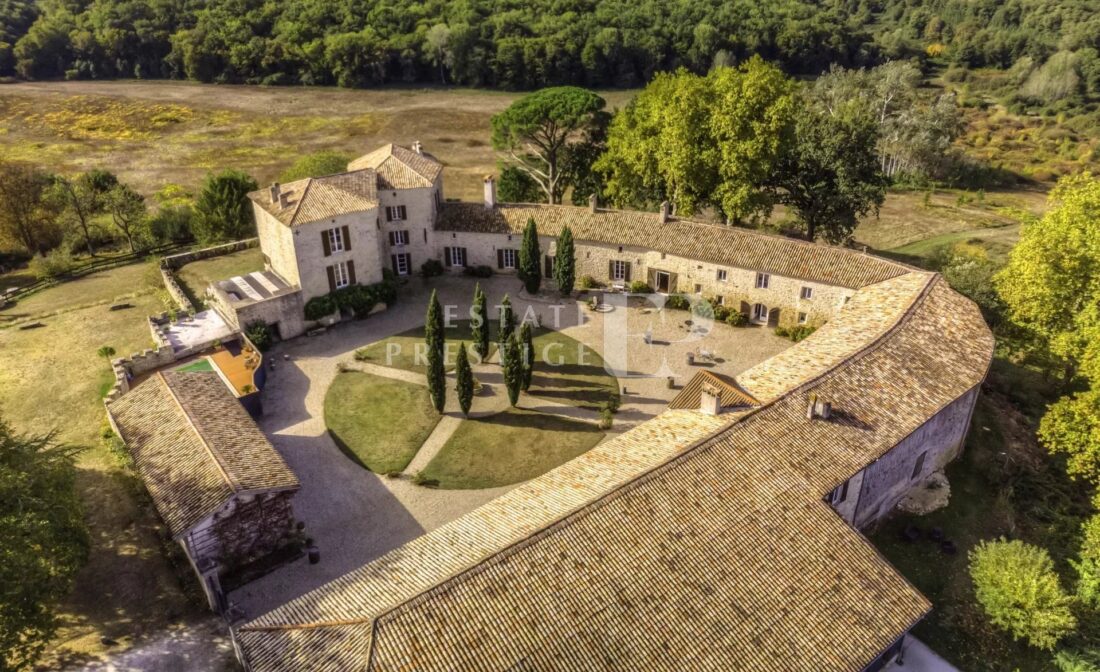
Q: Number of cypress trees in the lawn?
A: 6